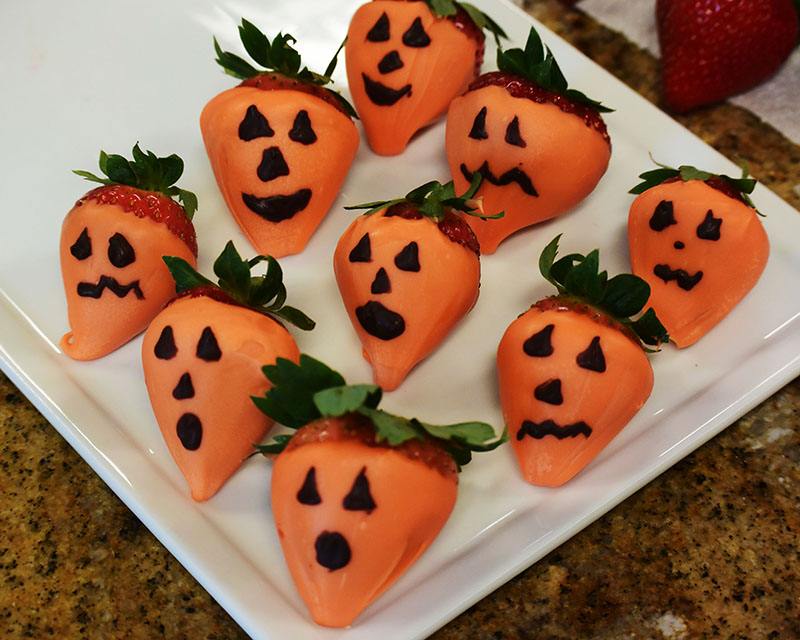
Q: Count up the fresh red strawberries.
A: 1